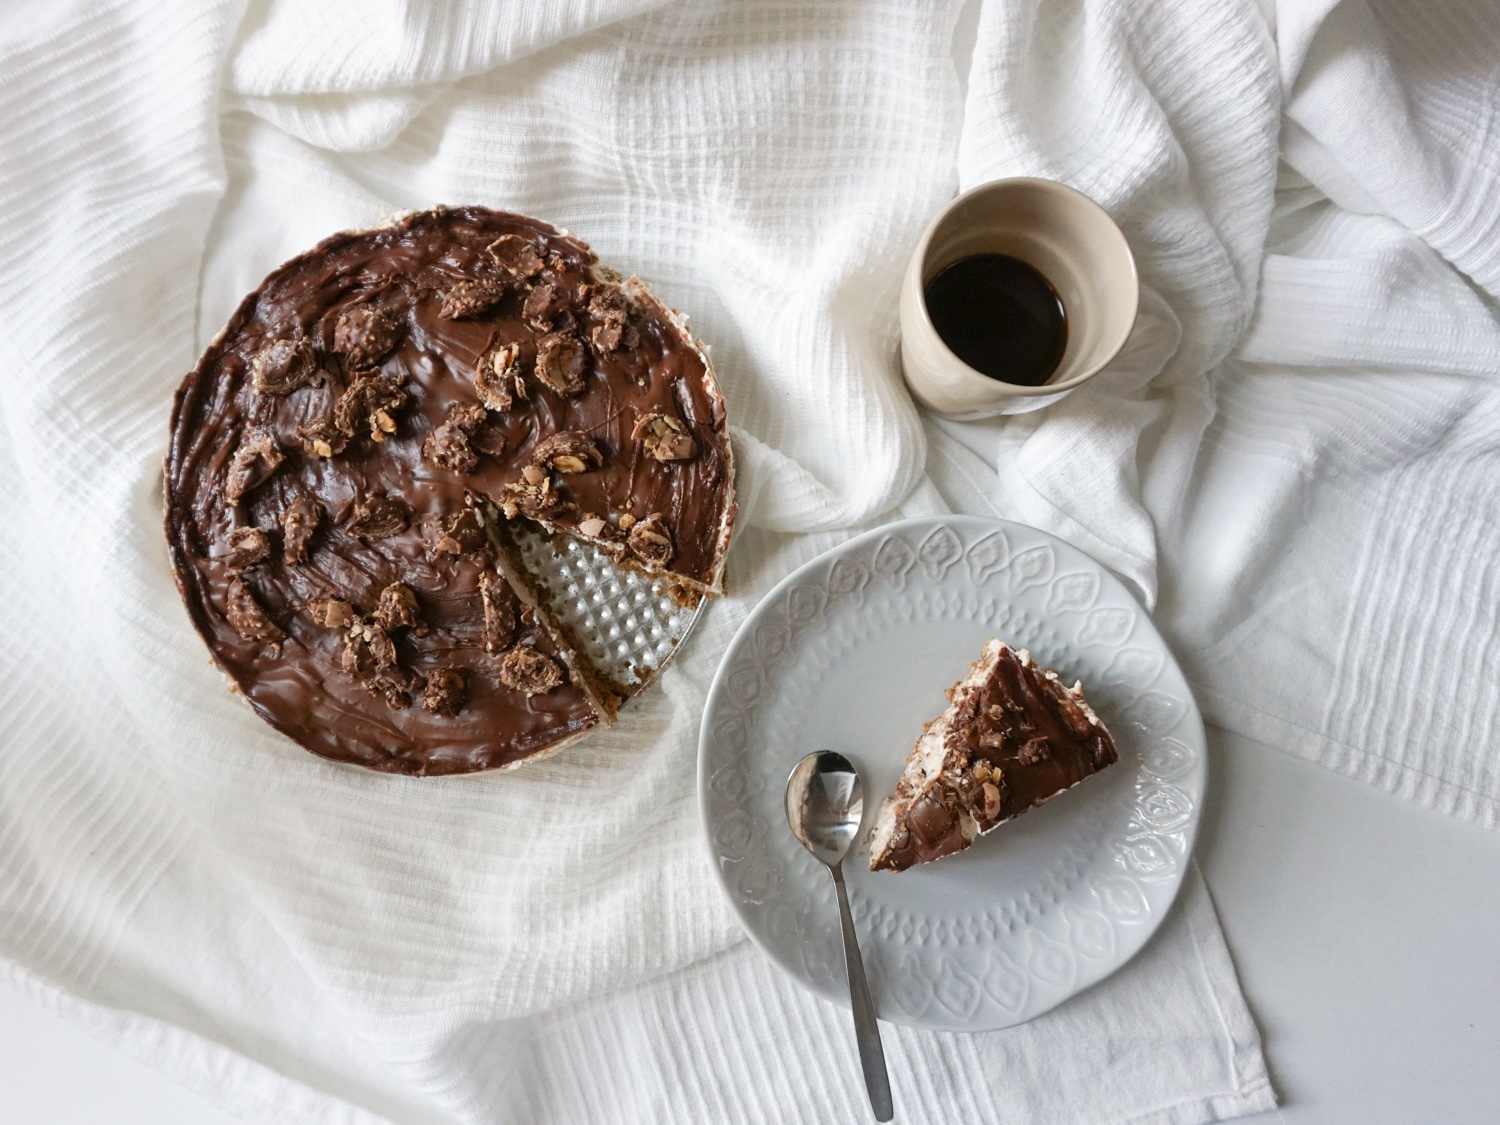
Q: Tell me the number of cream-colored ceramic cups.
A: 1